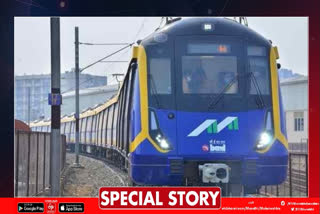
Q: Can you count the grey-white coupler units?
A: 1